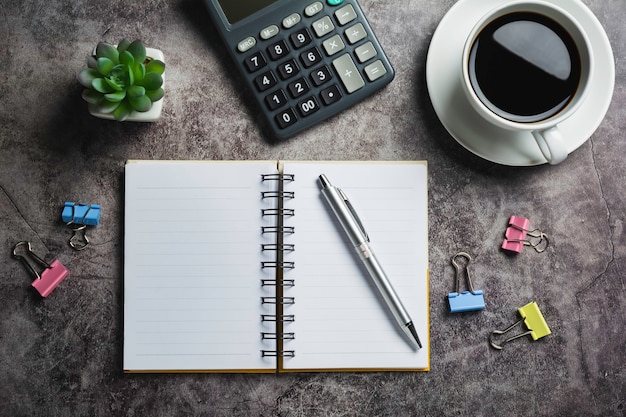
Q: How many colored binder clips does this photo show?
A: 5